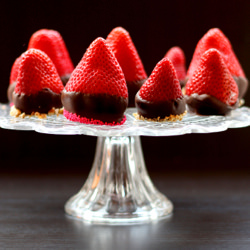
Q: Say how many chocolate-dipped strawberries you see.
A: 9